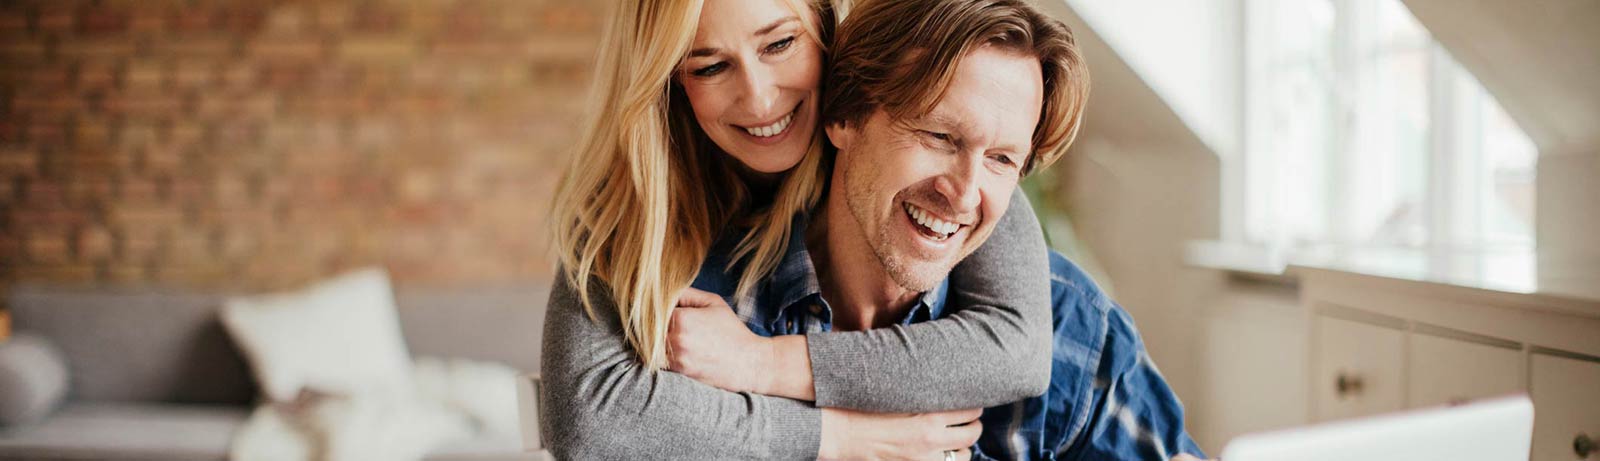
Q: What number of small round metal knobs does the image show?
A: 2